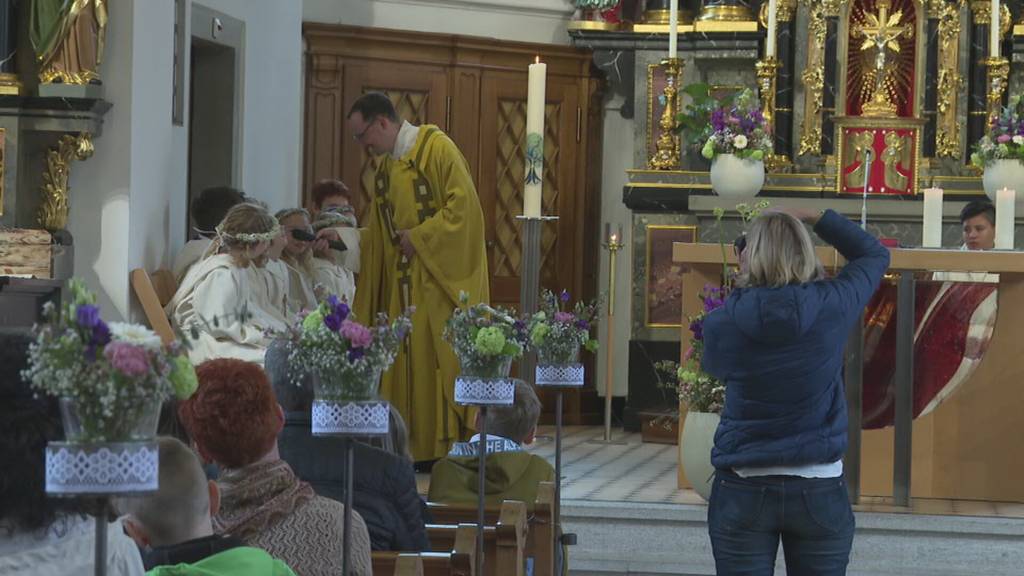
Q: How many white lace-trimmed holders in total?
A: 4